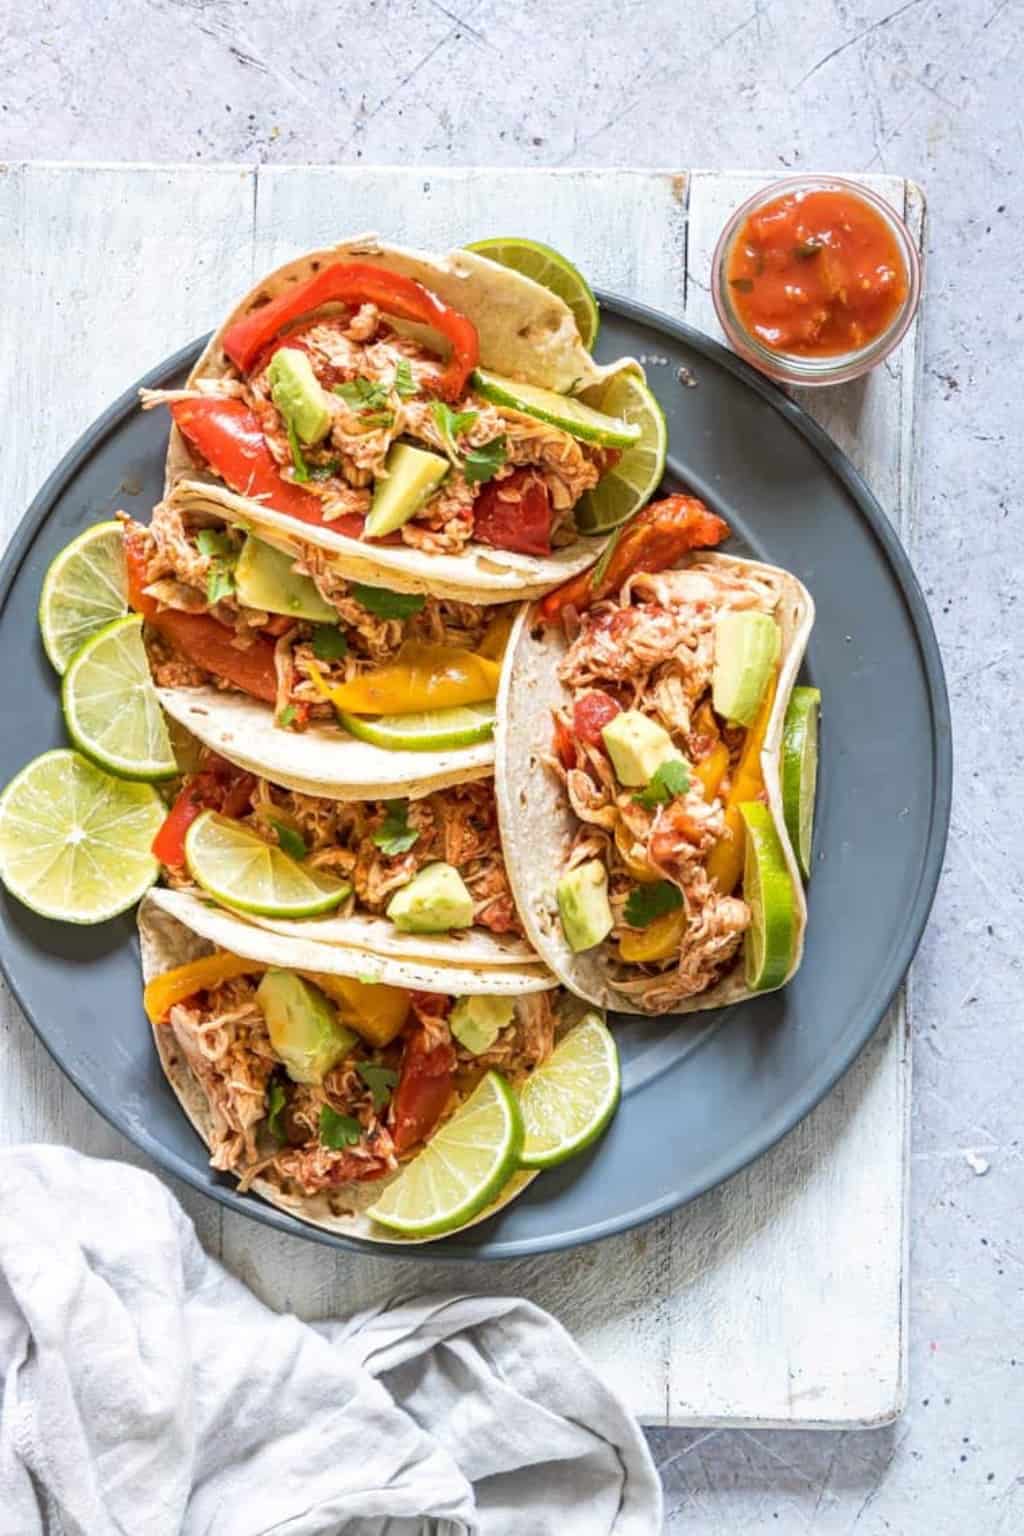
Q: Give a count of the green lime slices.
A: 12